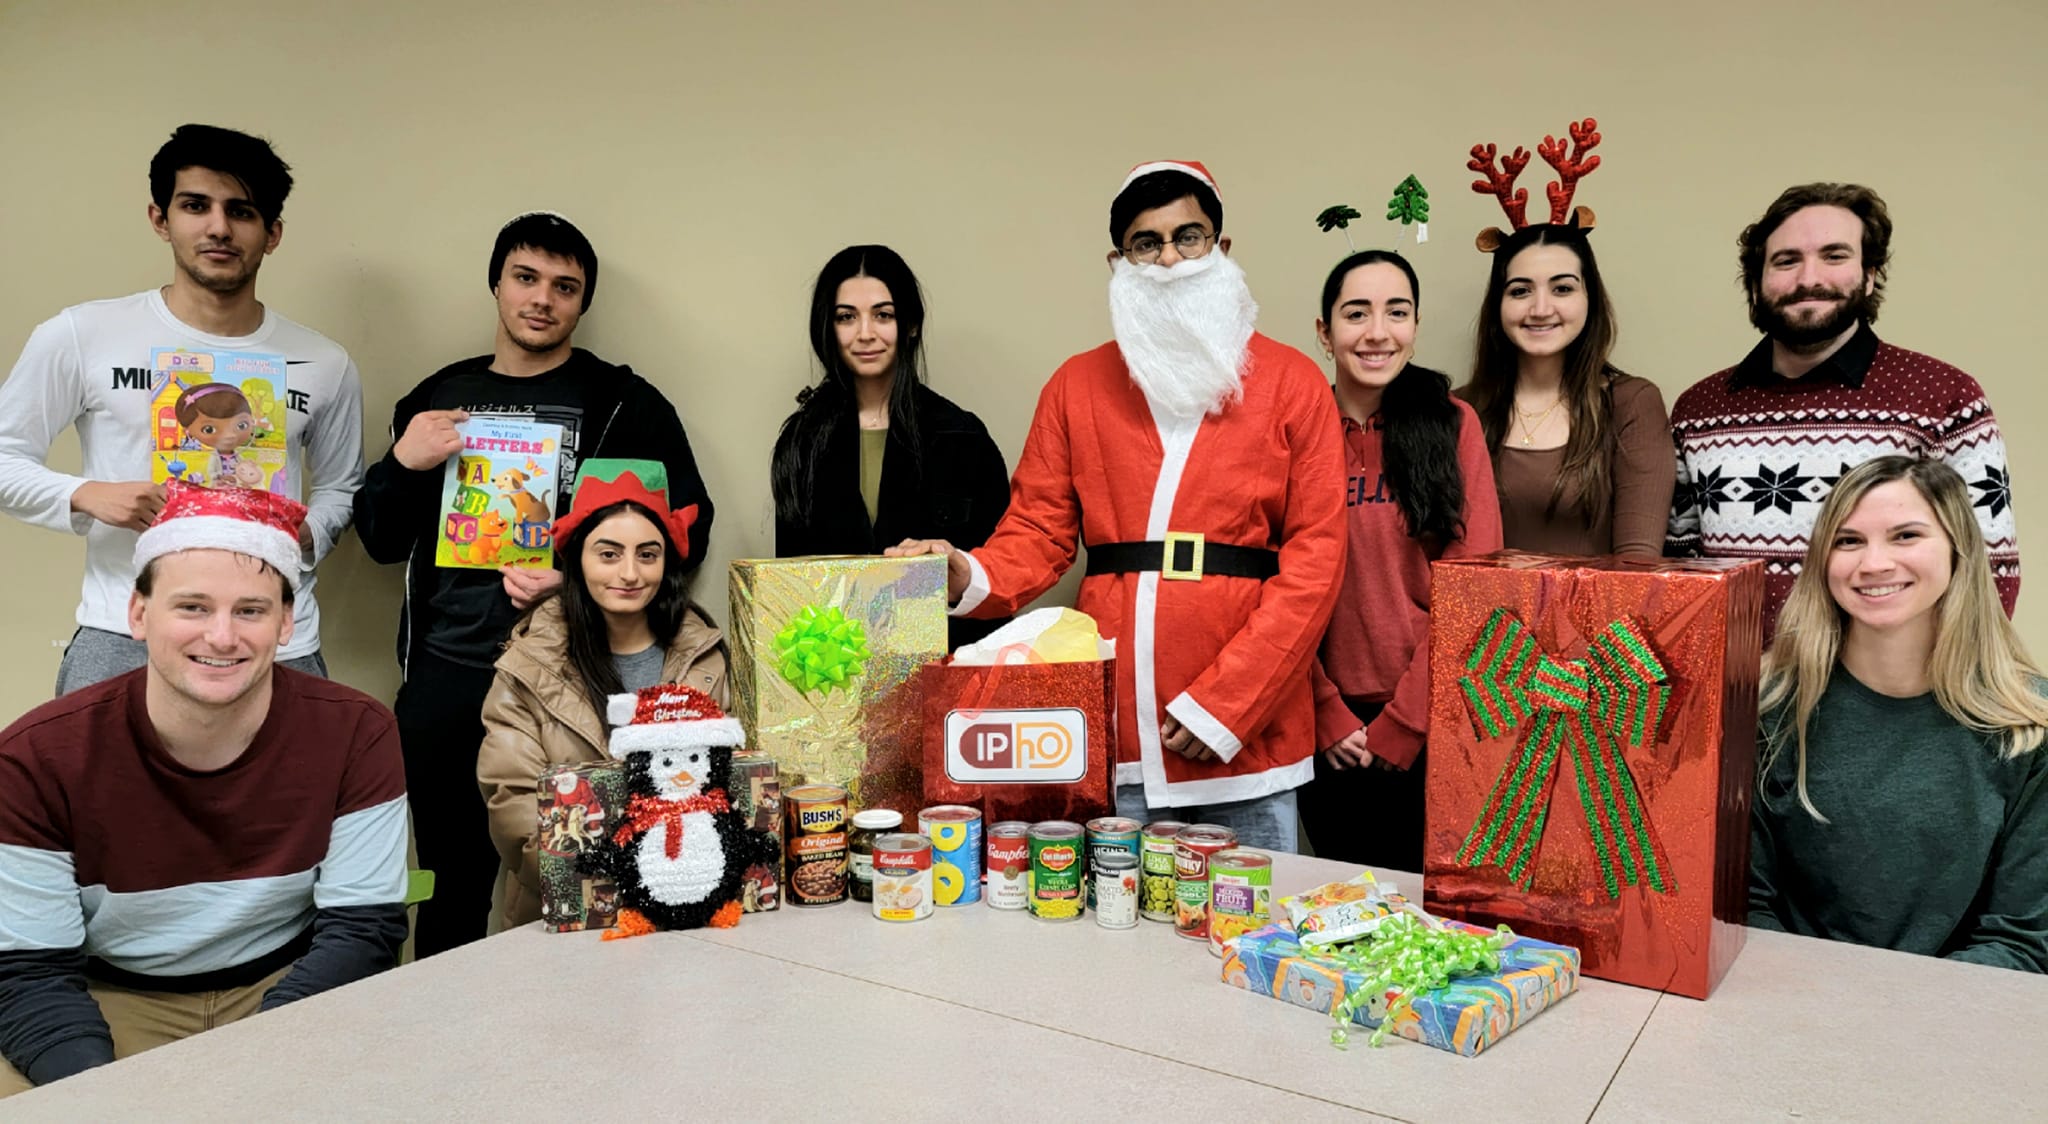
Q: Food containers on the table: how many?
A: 11